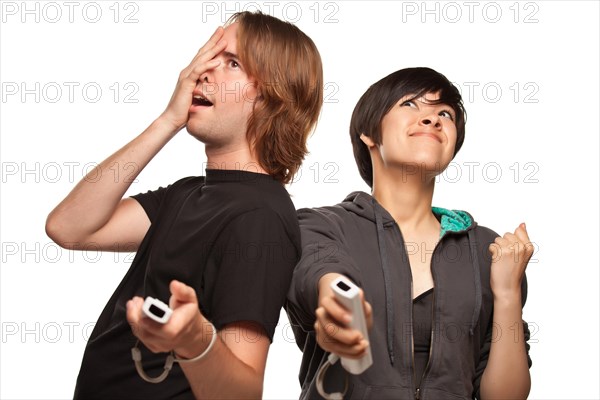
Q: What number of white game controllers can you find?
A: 2